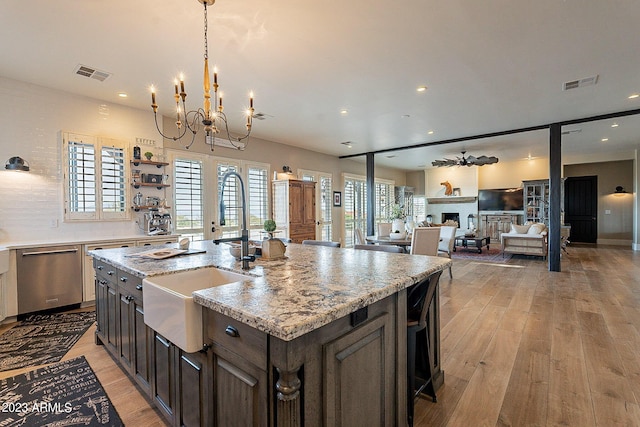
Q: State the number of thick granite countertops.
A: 1